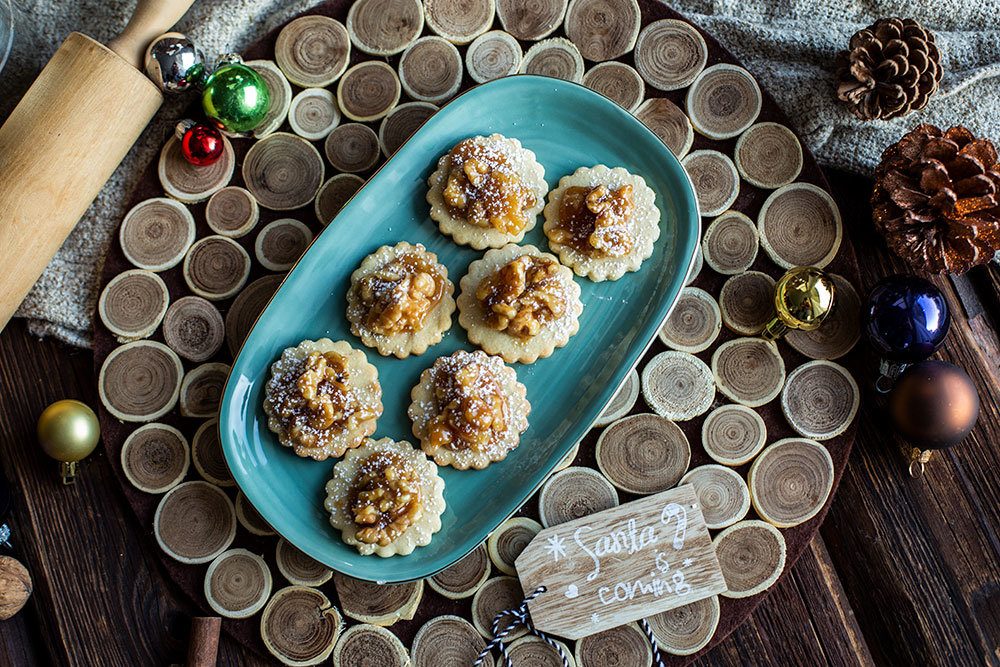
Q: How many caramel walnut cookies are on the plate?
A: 7